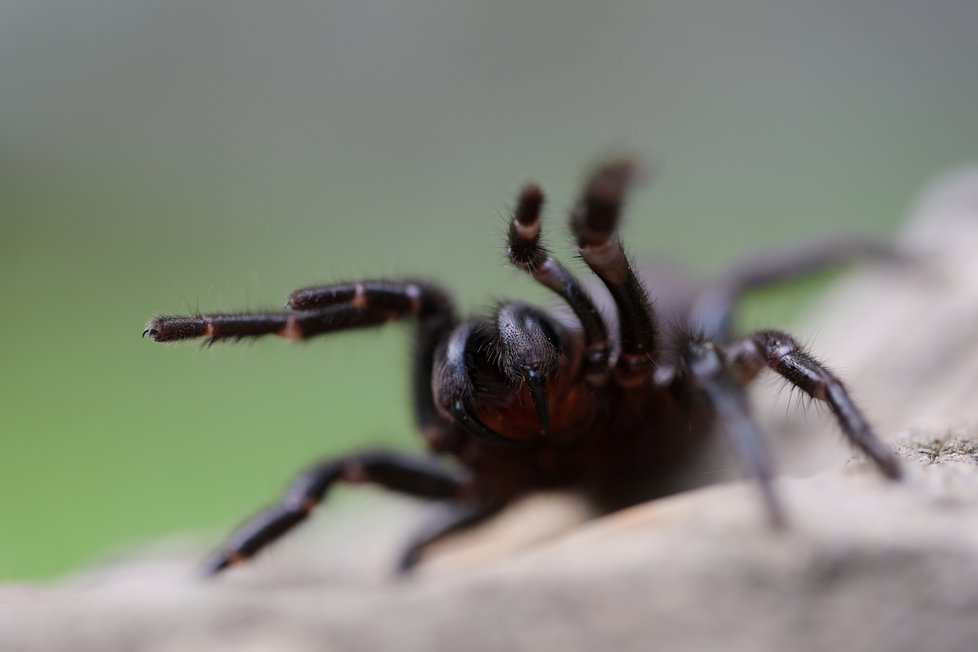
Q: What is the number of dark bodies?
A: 1